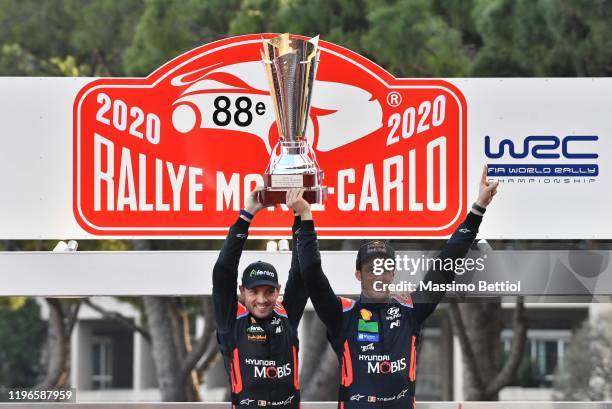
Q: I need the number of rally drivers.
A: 2